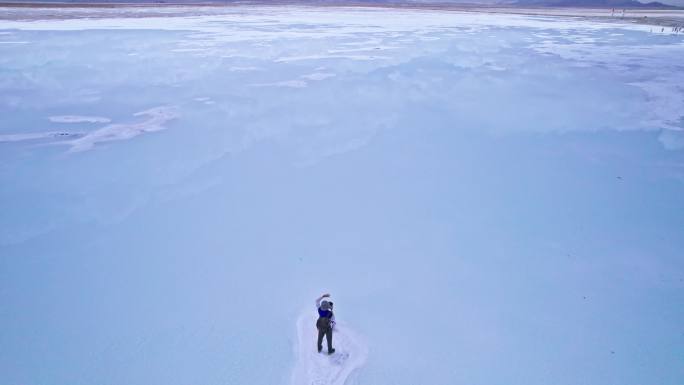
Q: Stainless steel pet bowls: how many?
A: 0